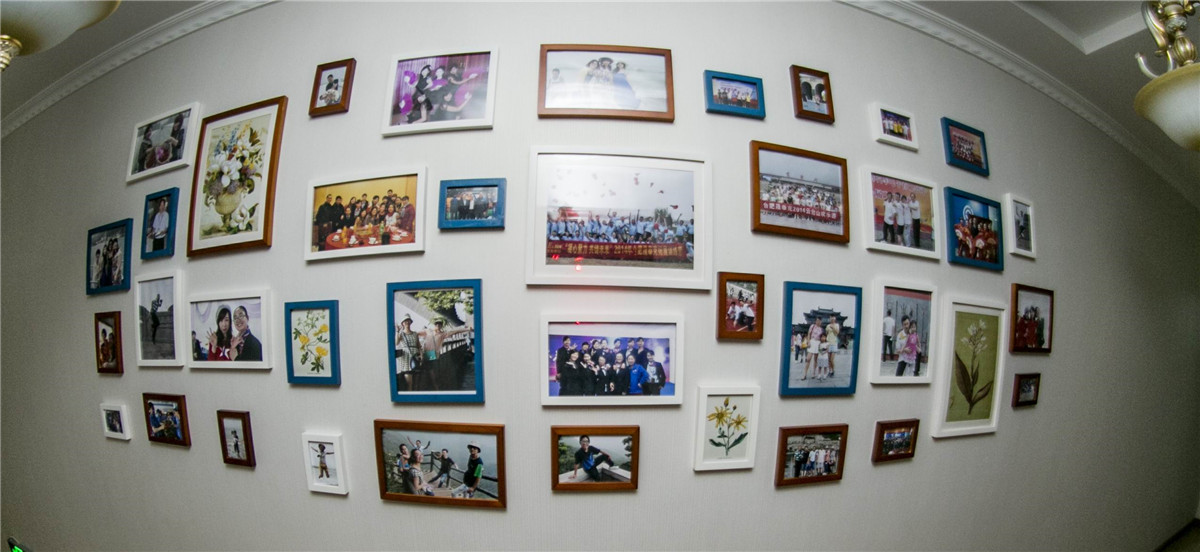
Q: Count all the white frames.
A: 15